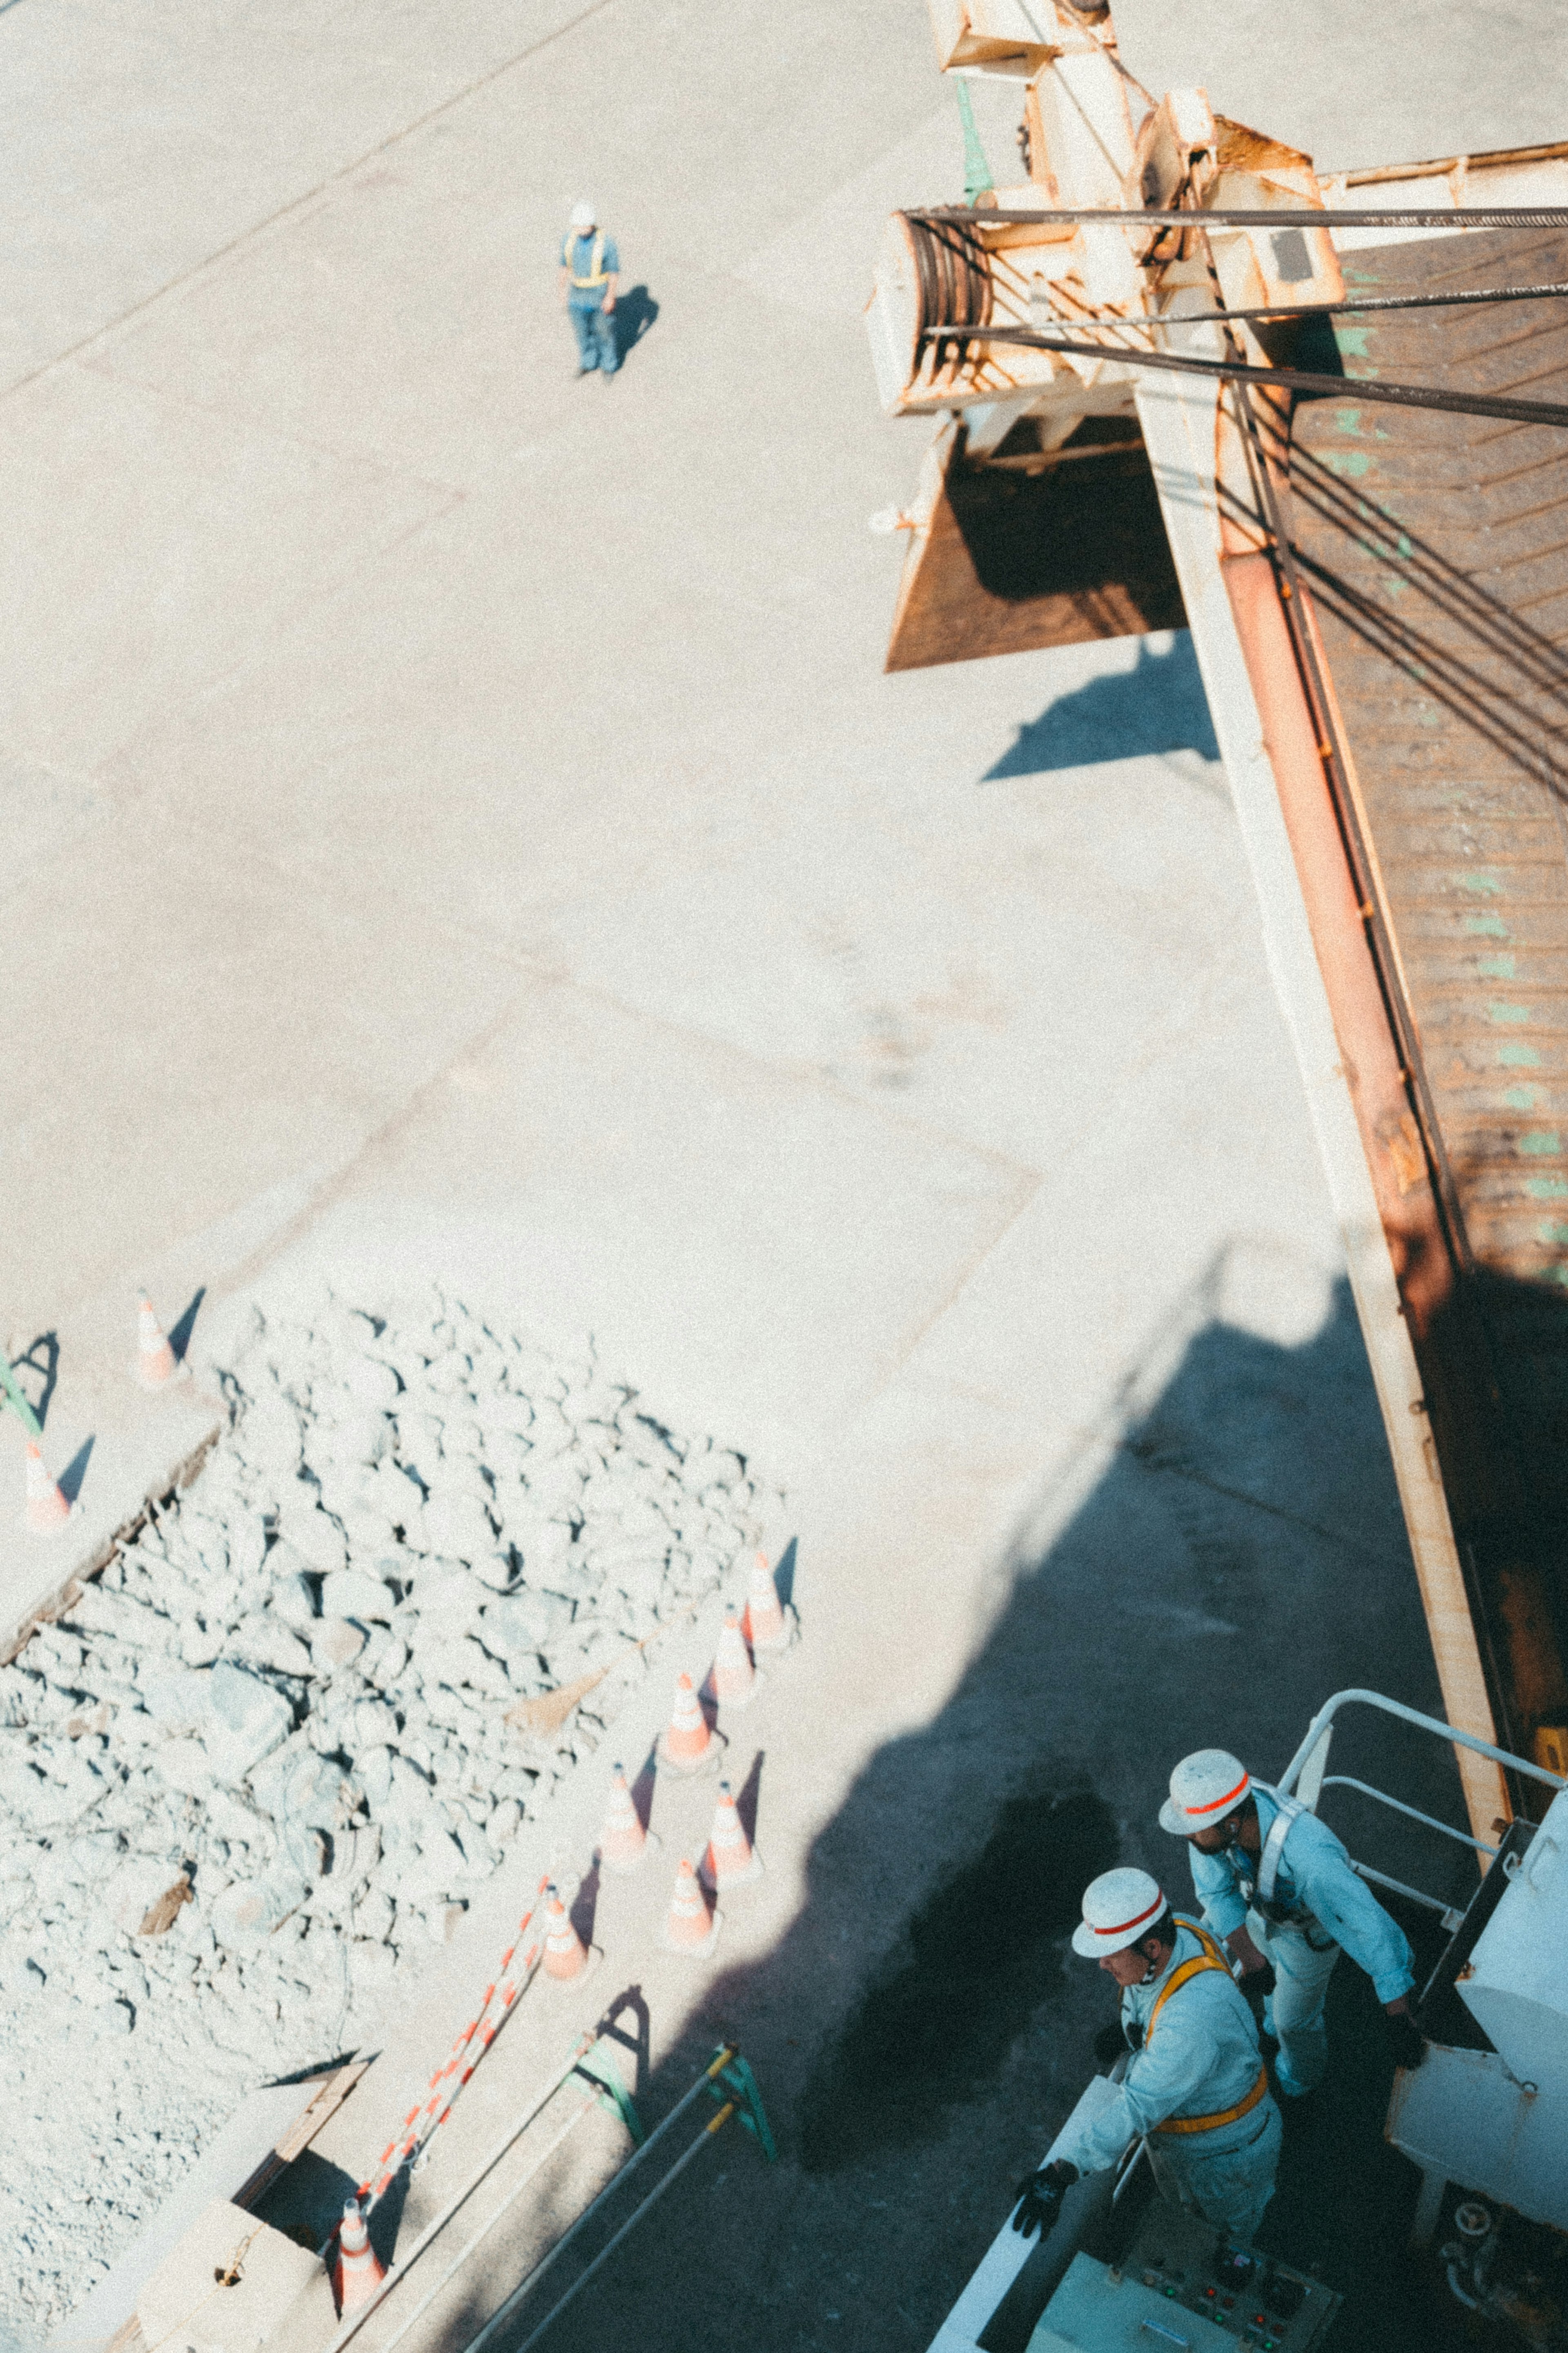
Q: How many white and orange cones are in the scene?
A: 10